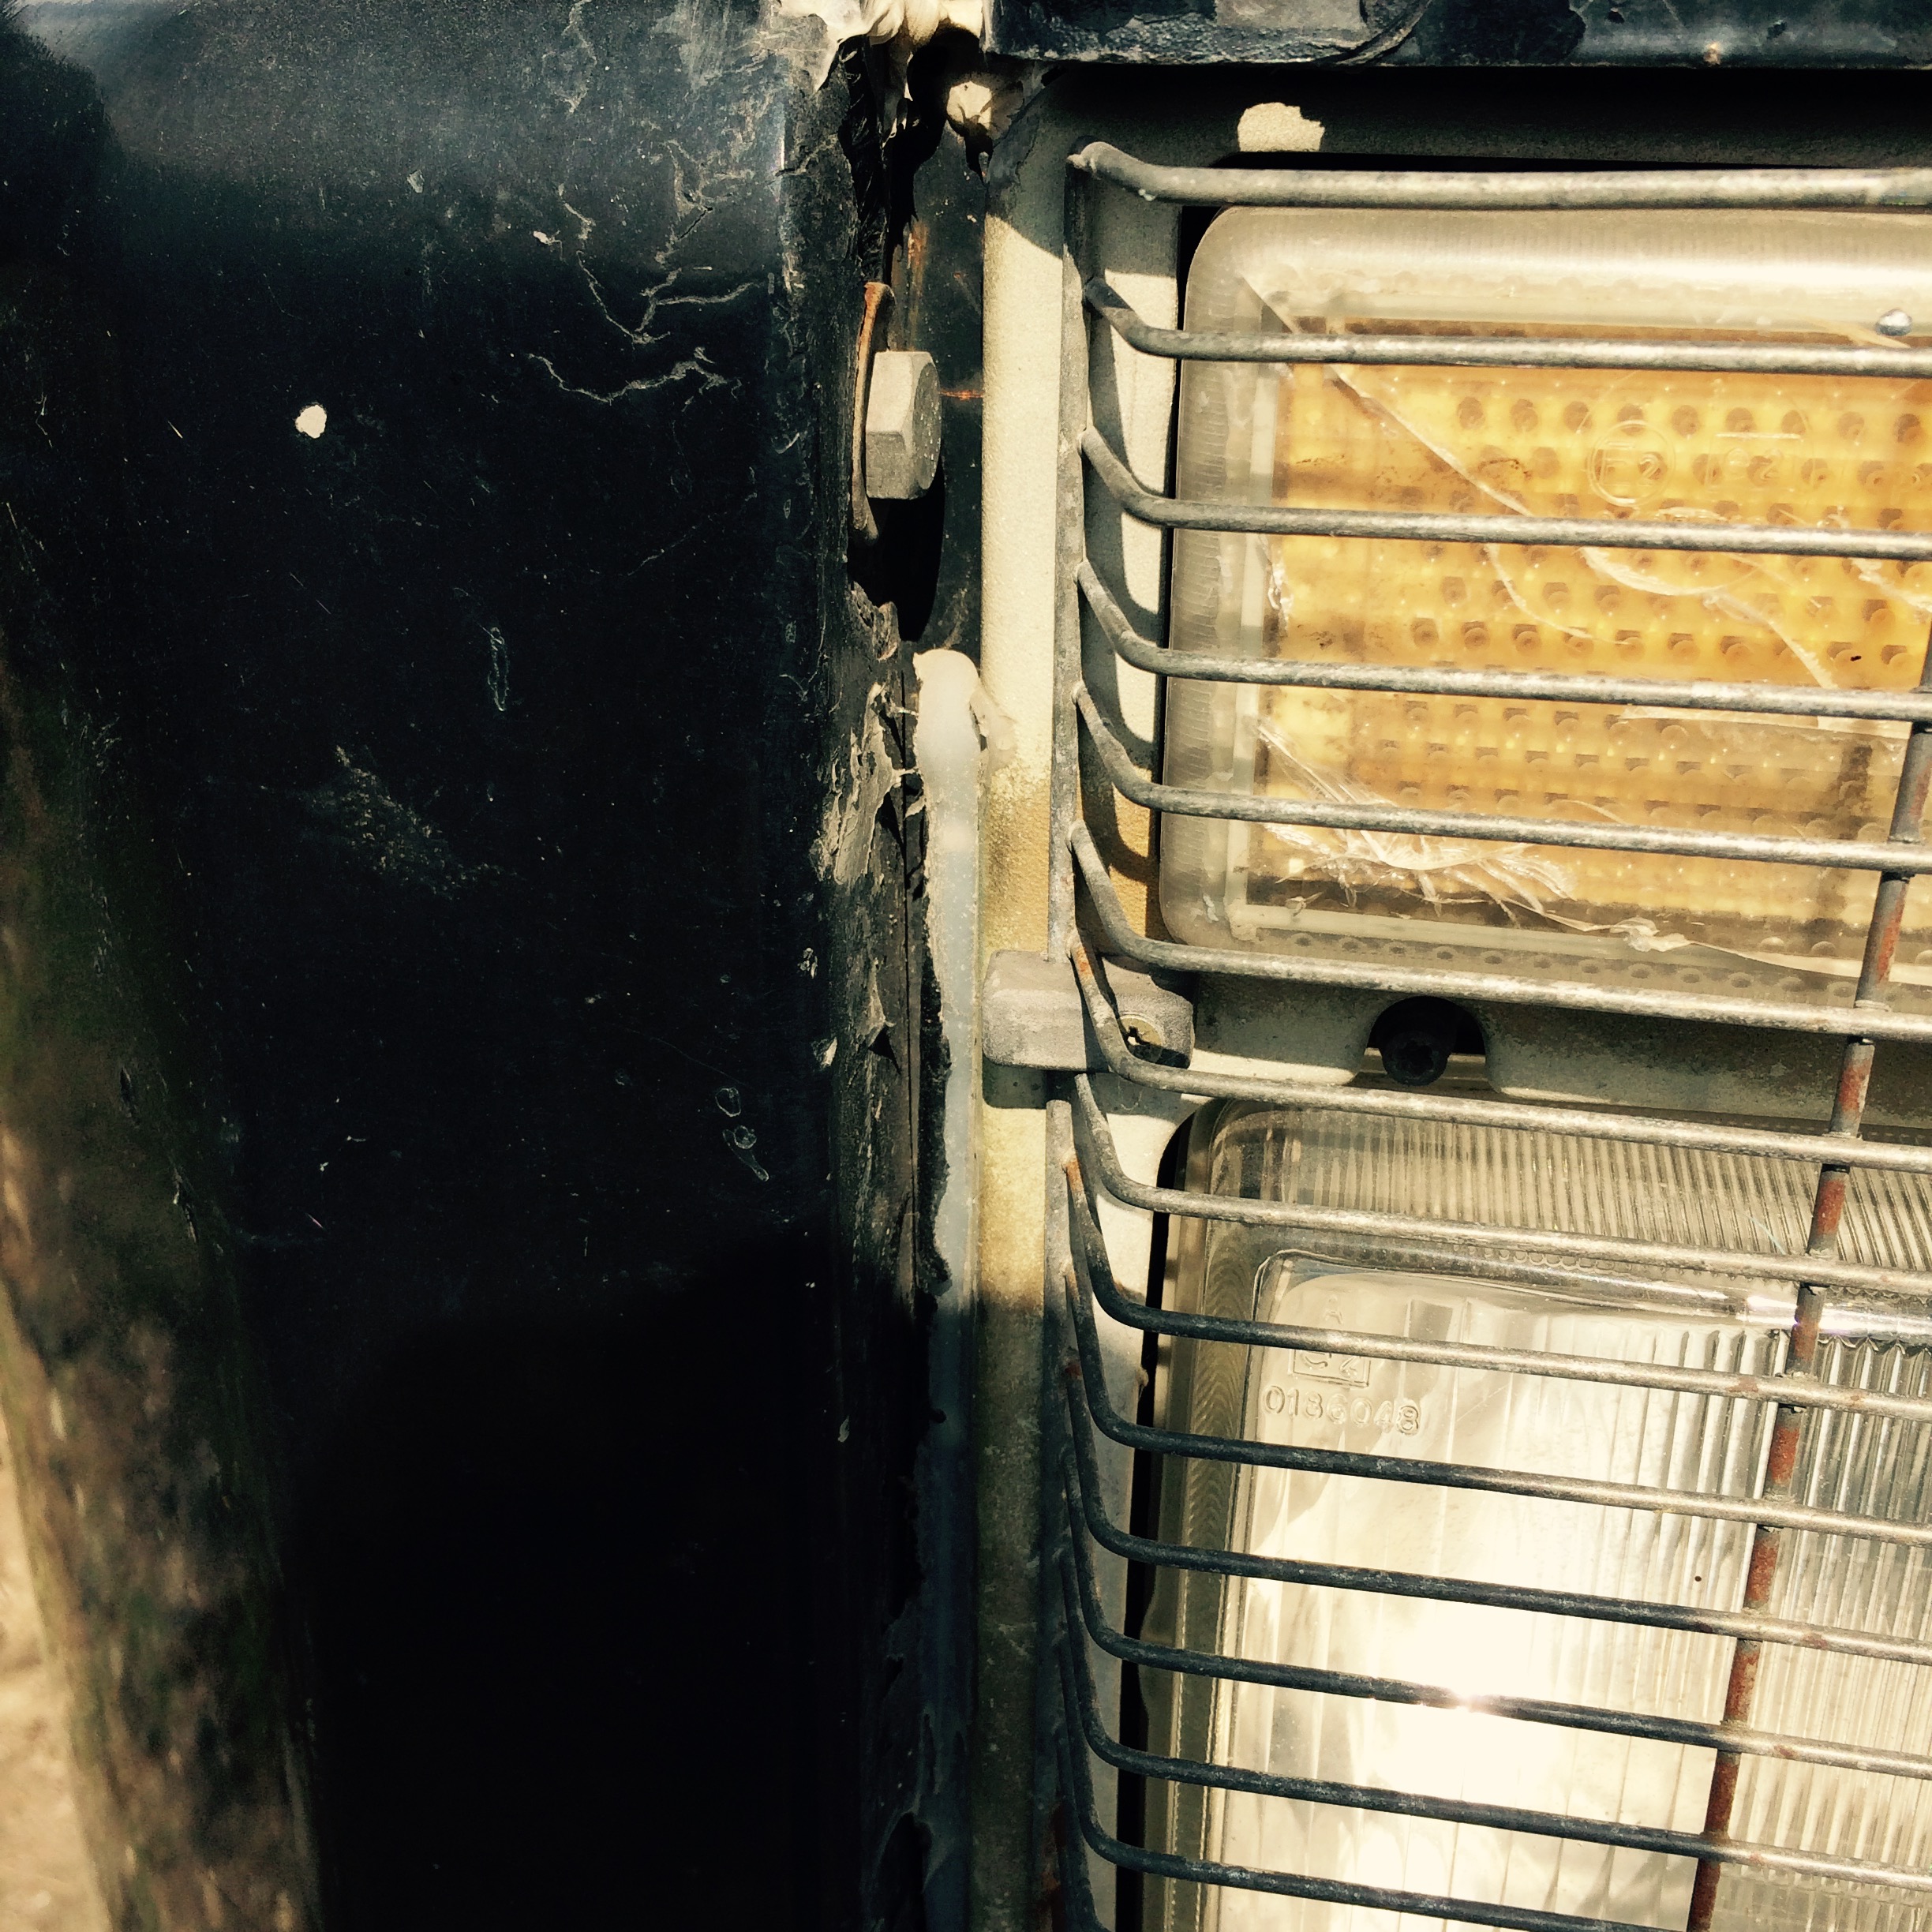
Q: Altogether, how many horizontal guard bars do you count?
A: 14